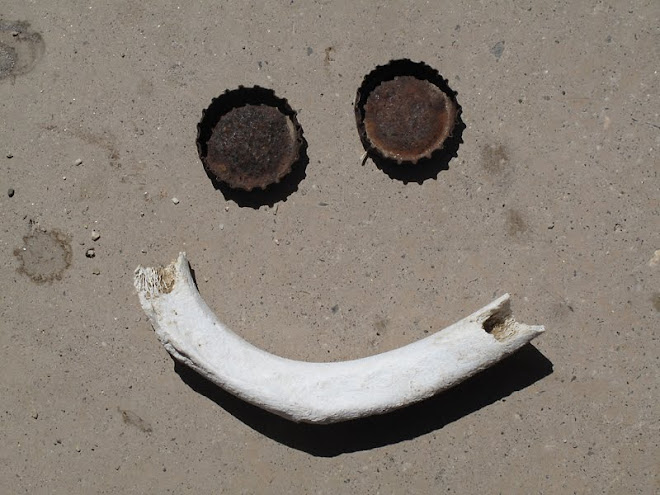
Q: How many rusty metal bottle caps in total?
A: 2